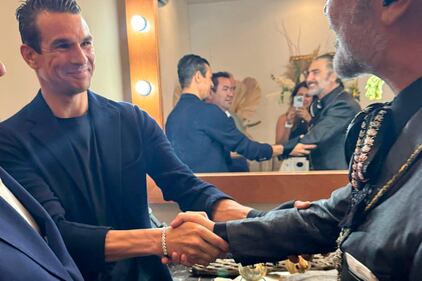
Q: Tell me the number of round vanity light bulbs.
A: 2